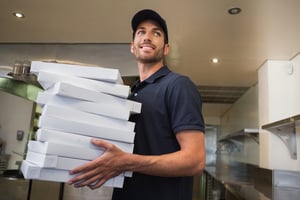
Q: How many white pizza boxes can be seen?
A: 10